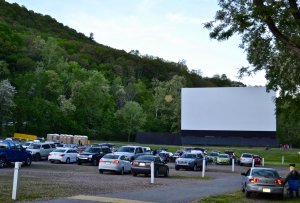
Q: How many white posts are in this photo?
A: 7